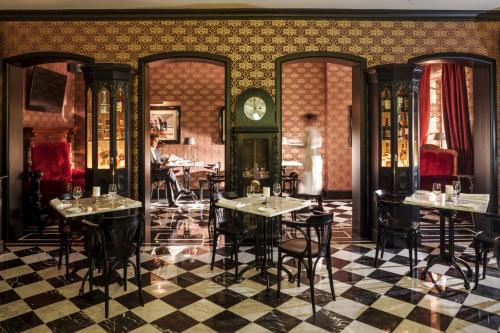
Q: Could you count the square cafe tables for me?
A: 3